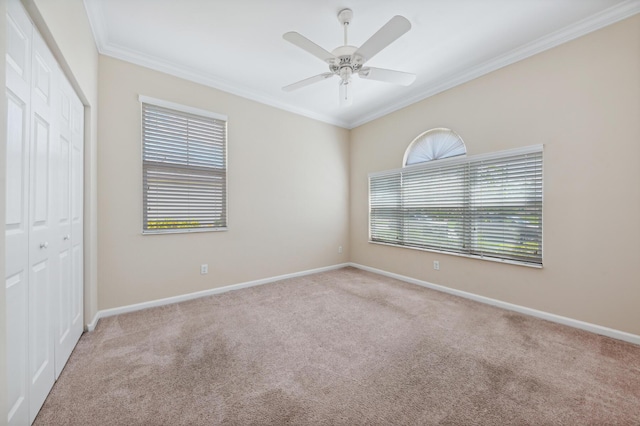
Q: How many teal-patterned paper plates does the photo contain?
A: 0